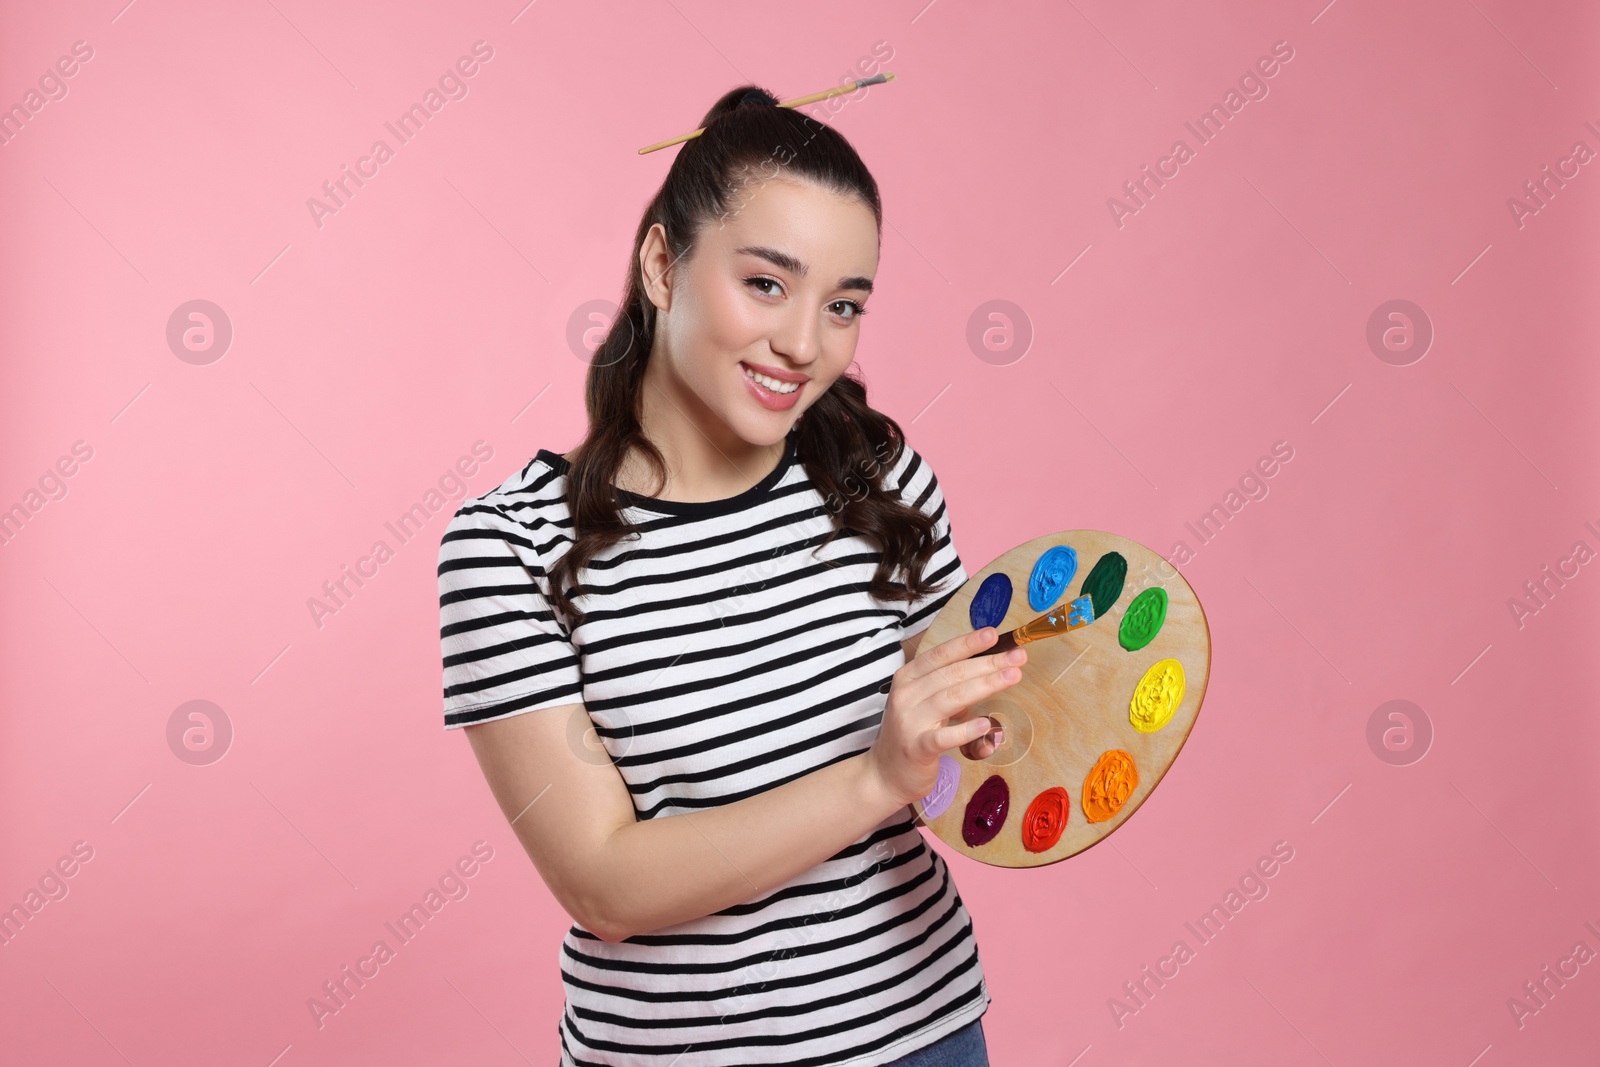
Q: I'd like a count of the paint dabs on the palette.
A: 9